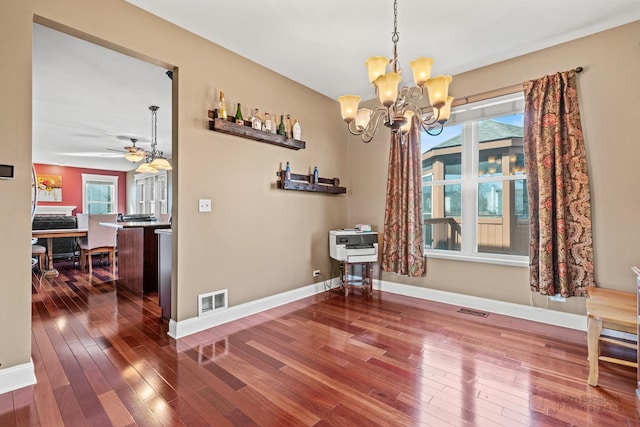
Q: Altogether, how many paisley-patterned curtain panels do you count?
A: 2